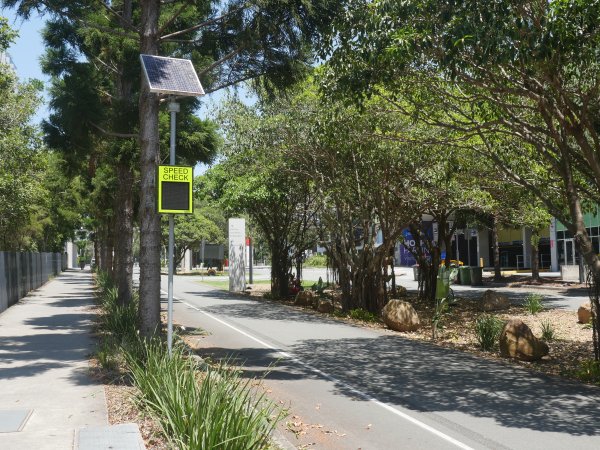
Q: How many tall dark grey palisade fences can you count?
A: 1